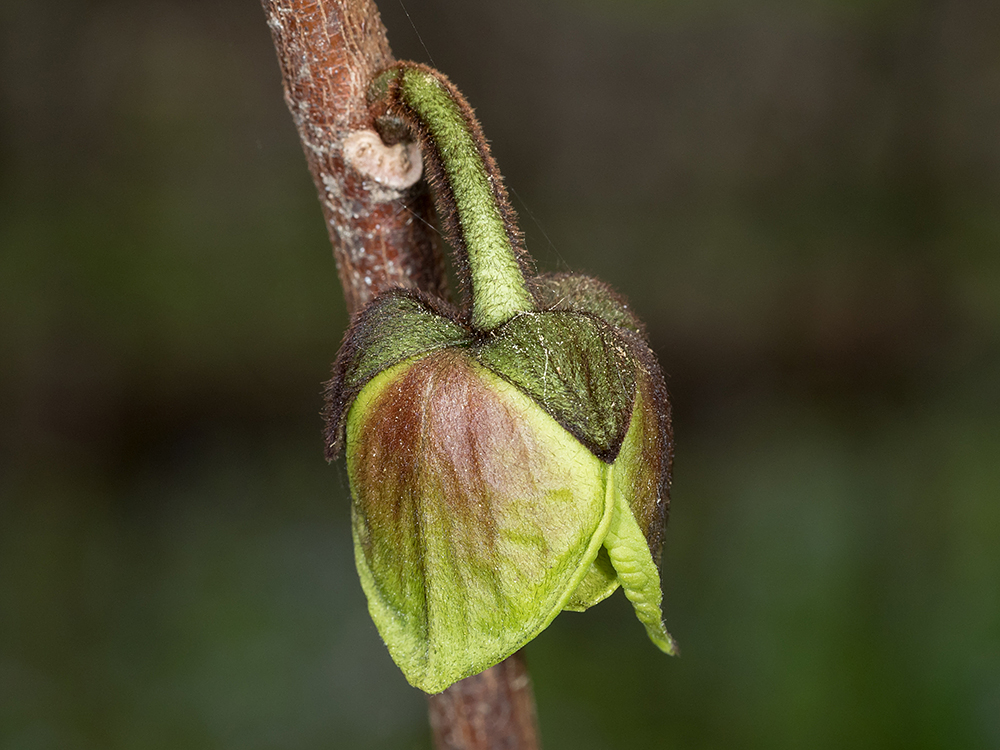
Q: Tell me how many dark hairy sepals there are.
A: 3